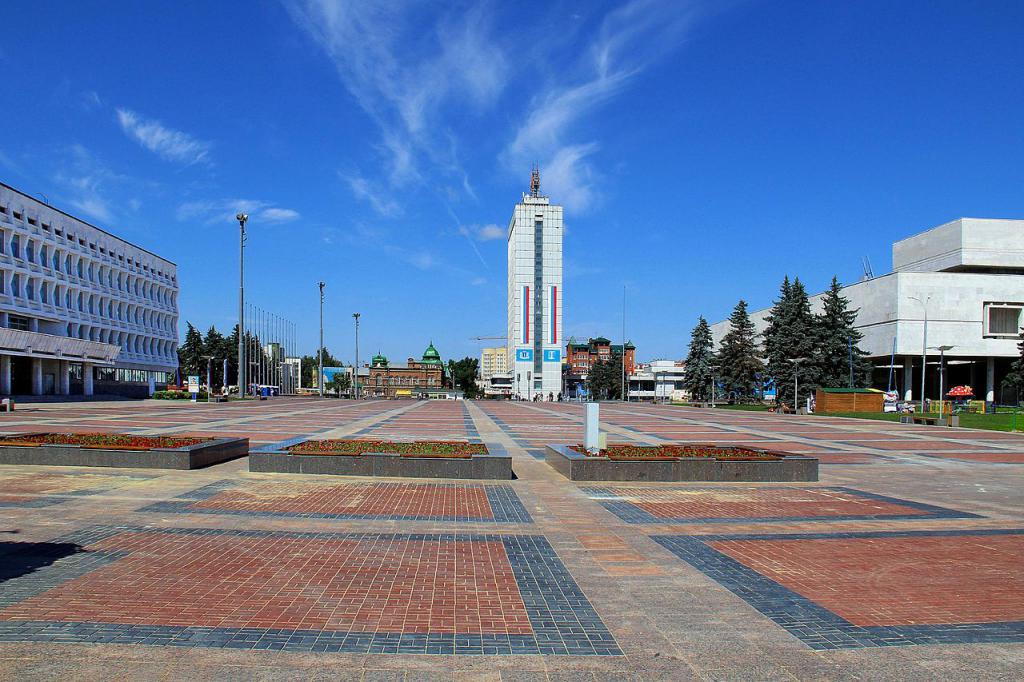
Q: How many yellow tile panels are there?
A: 0